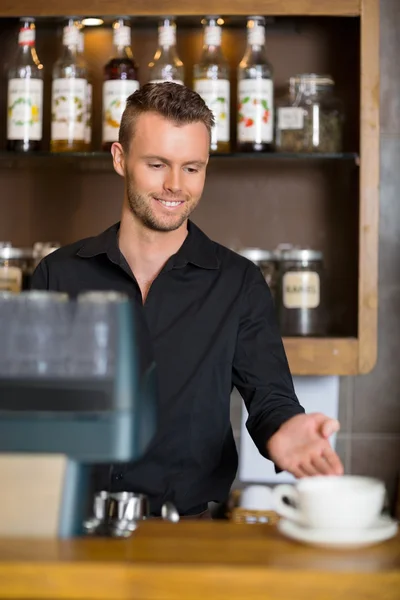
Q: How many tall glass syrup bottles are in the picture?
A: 6